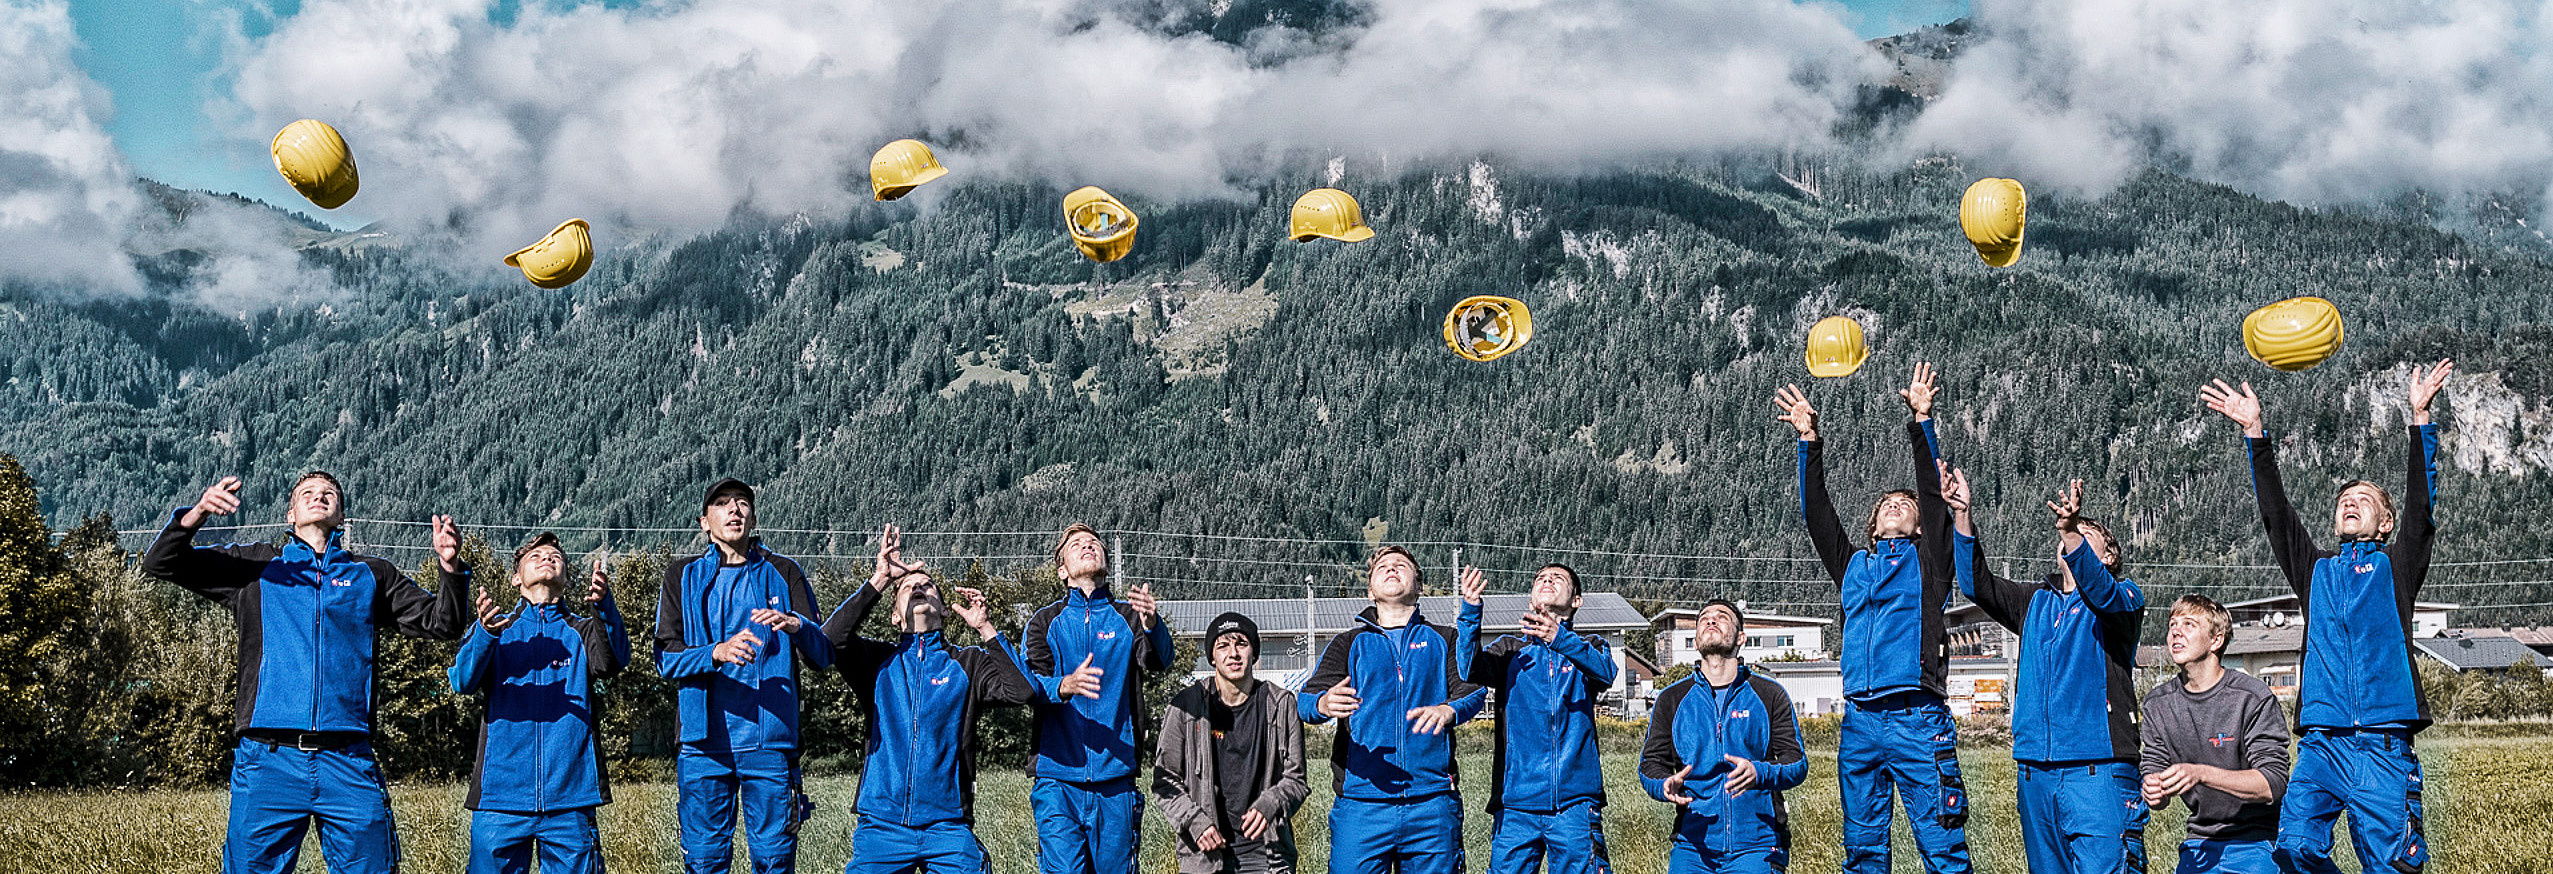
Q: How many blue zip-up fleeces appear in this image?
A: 11